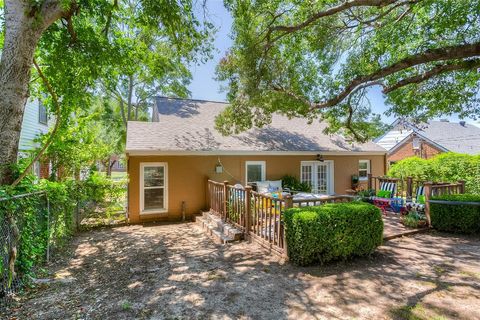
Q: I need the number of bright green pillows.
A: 2